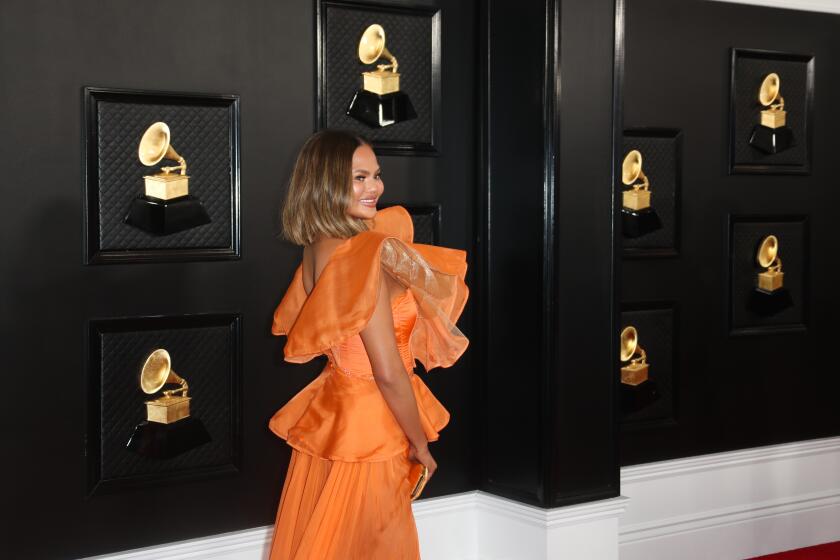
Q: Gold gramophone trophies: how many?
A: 7